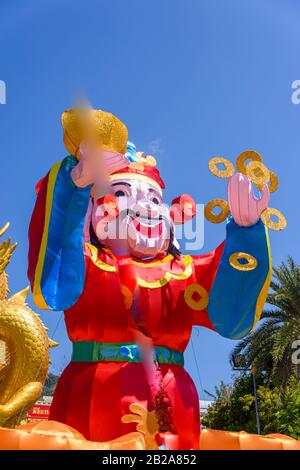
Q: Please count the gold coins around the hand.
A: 6